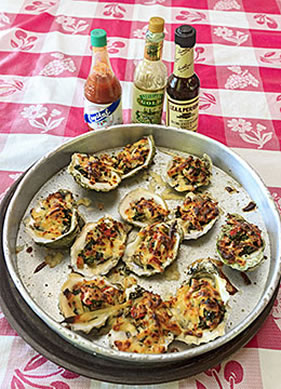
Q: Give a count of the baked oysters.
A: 12